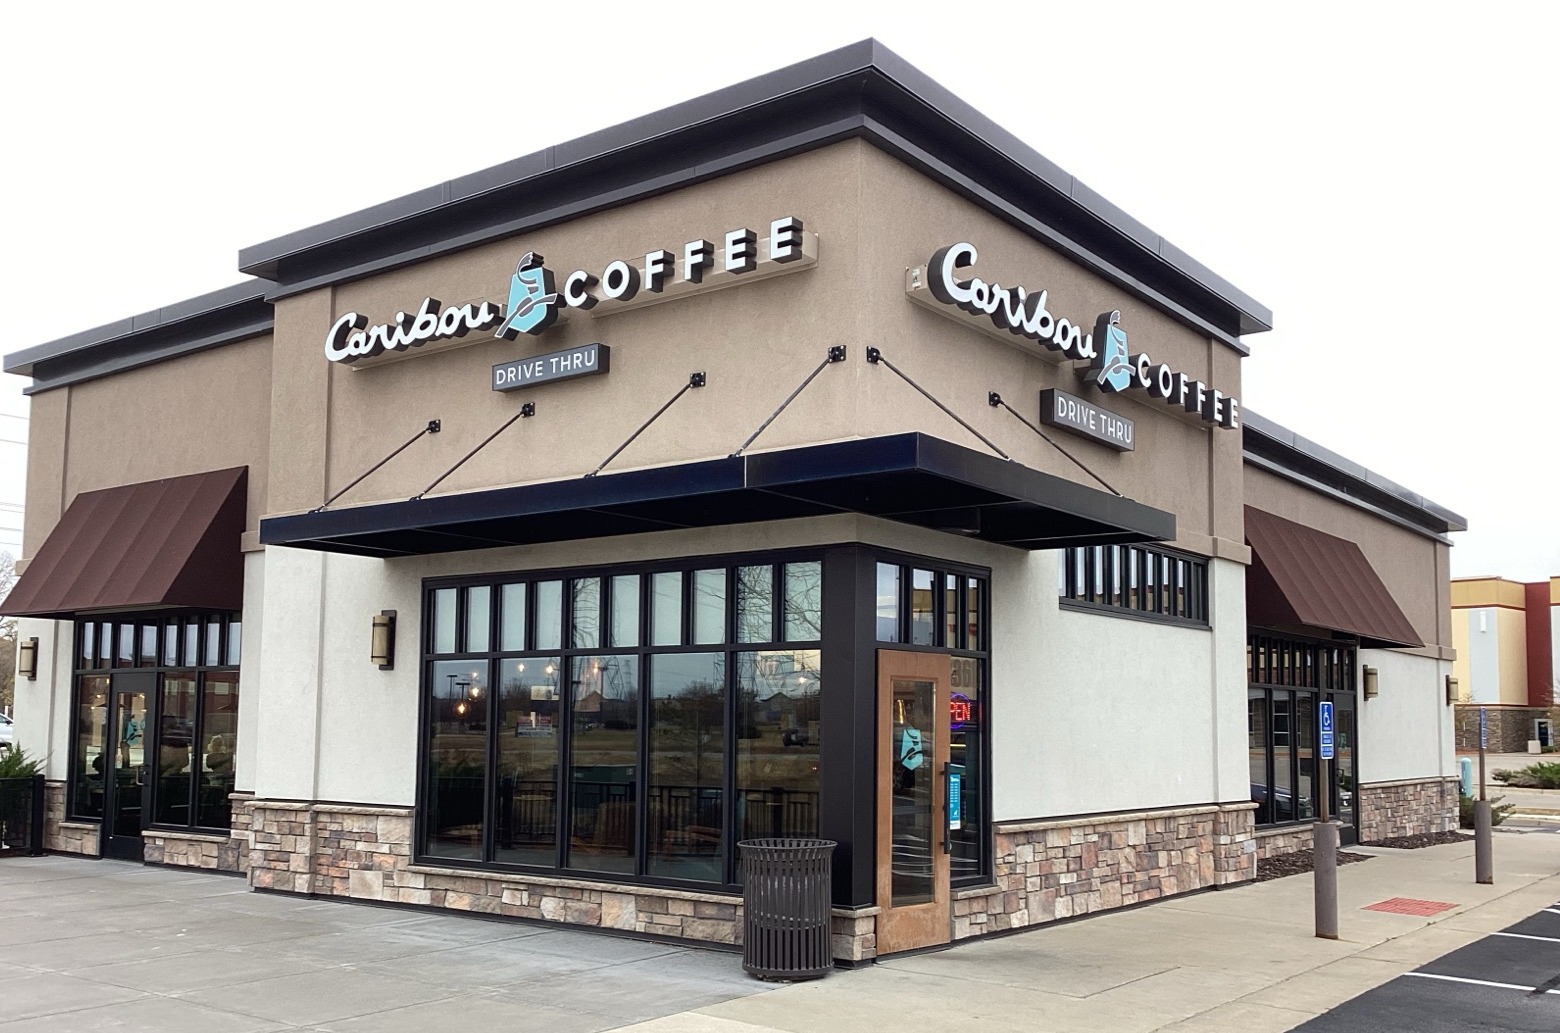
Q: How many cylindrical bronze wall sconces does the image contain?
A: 4